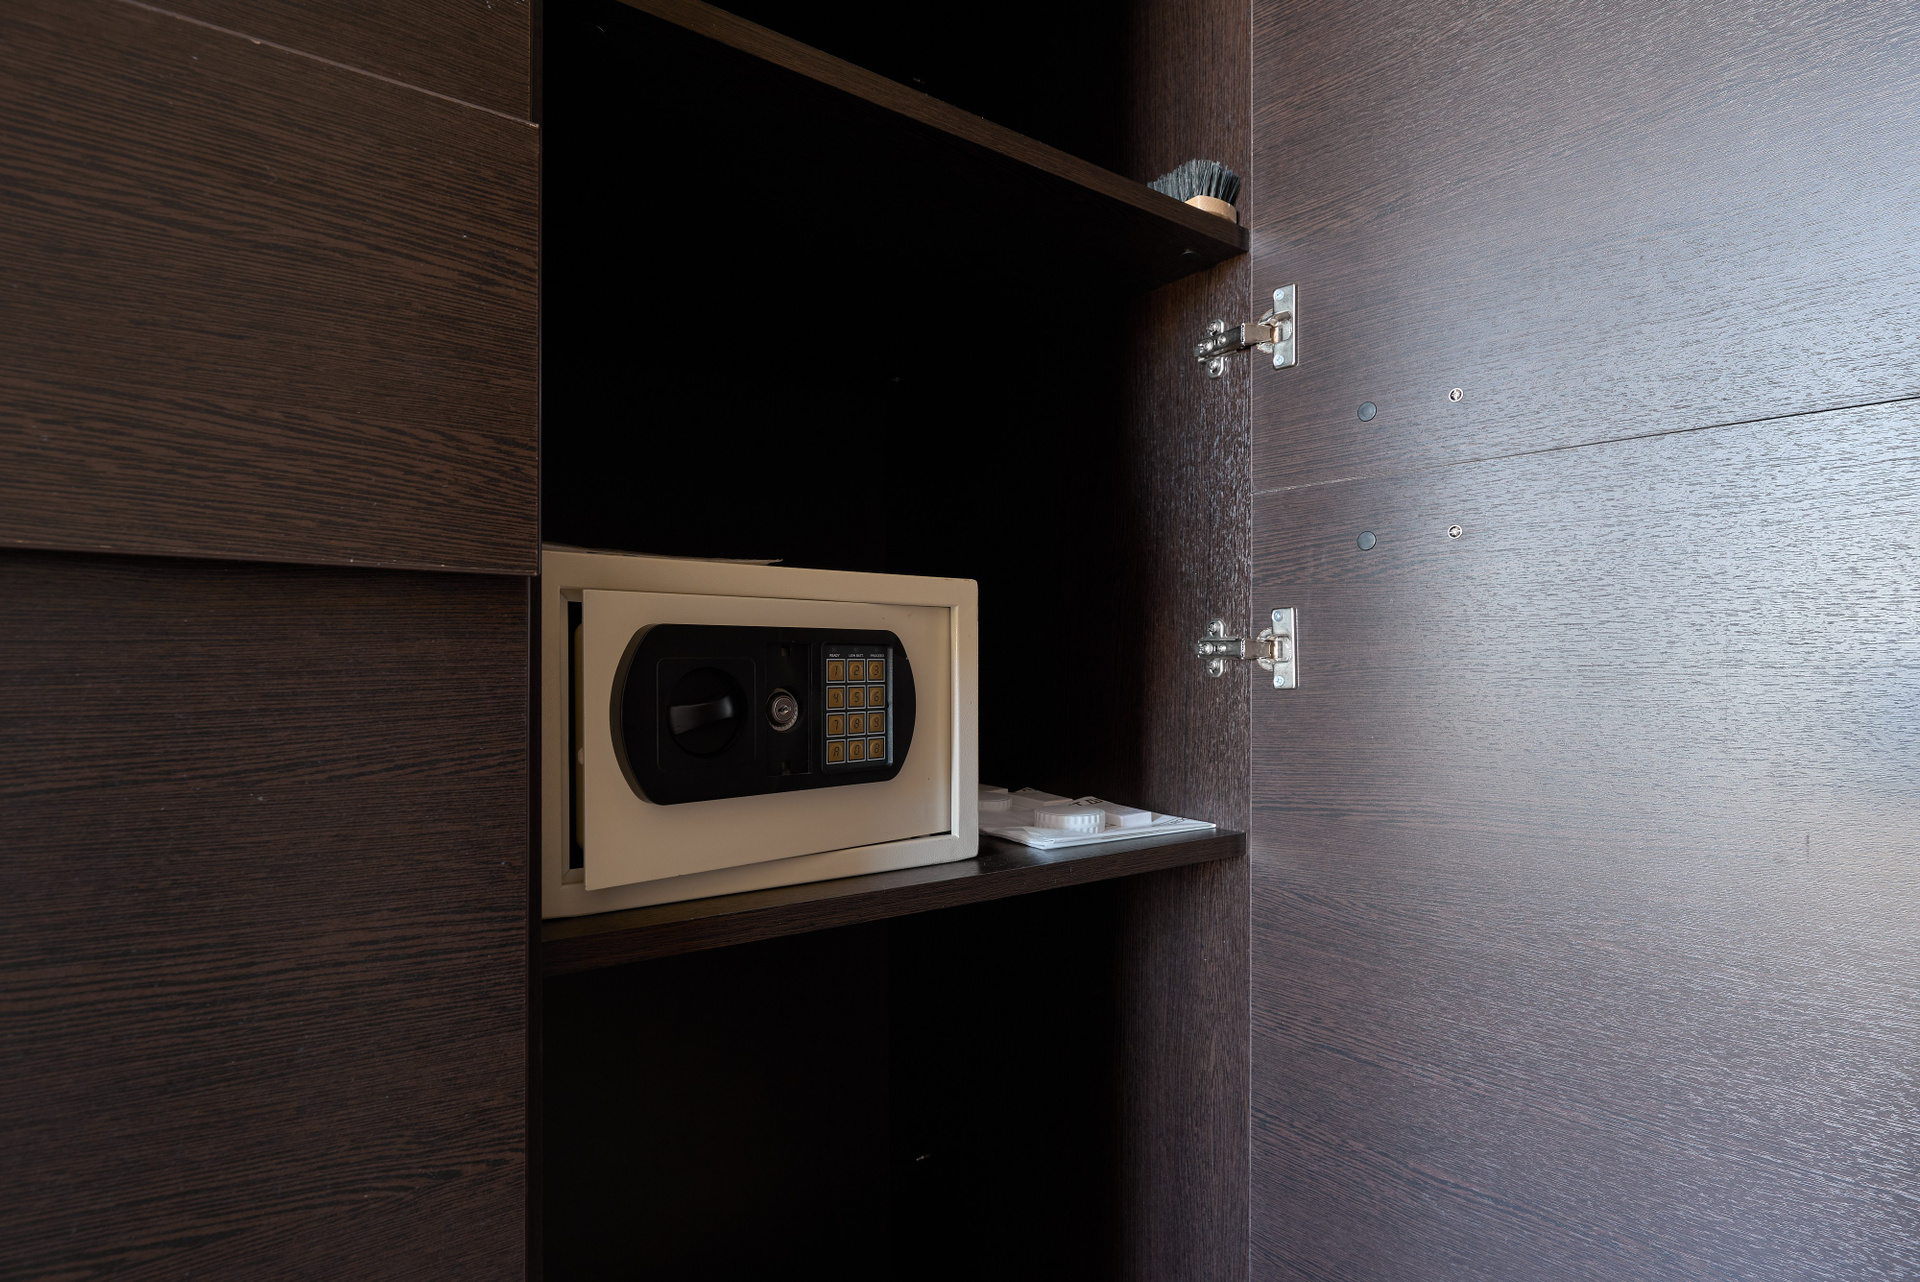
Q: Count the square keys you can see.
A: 12